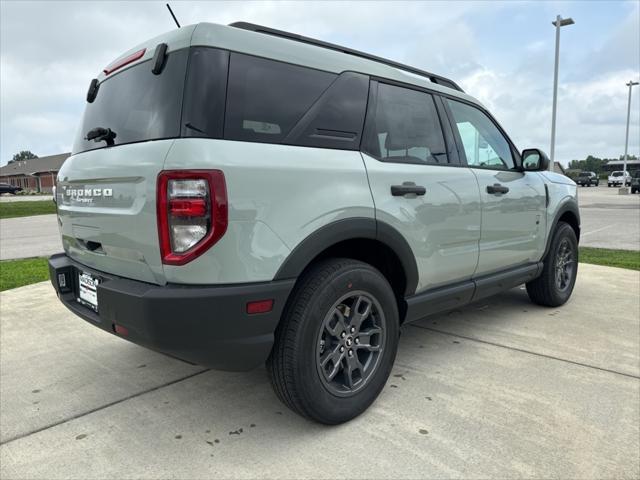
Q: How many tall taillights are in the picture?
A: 1